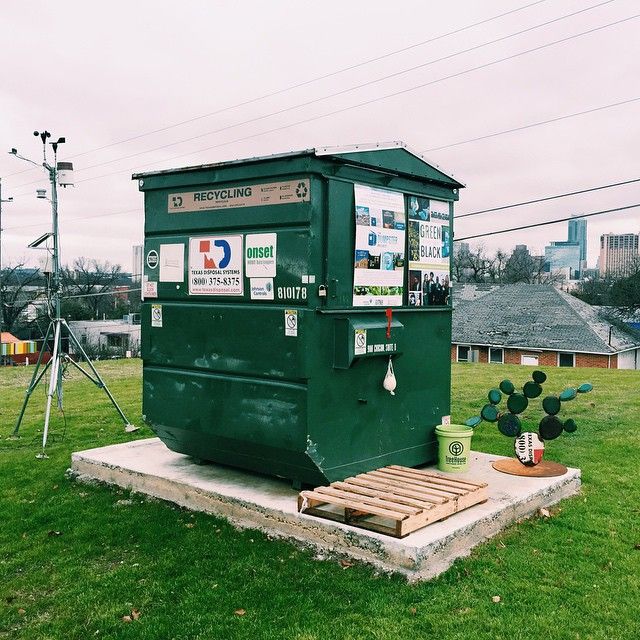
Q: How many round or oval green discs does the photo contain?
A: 13